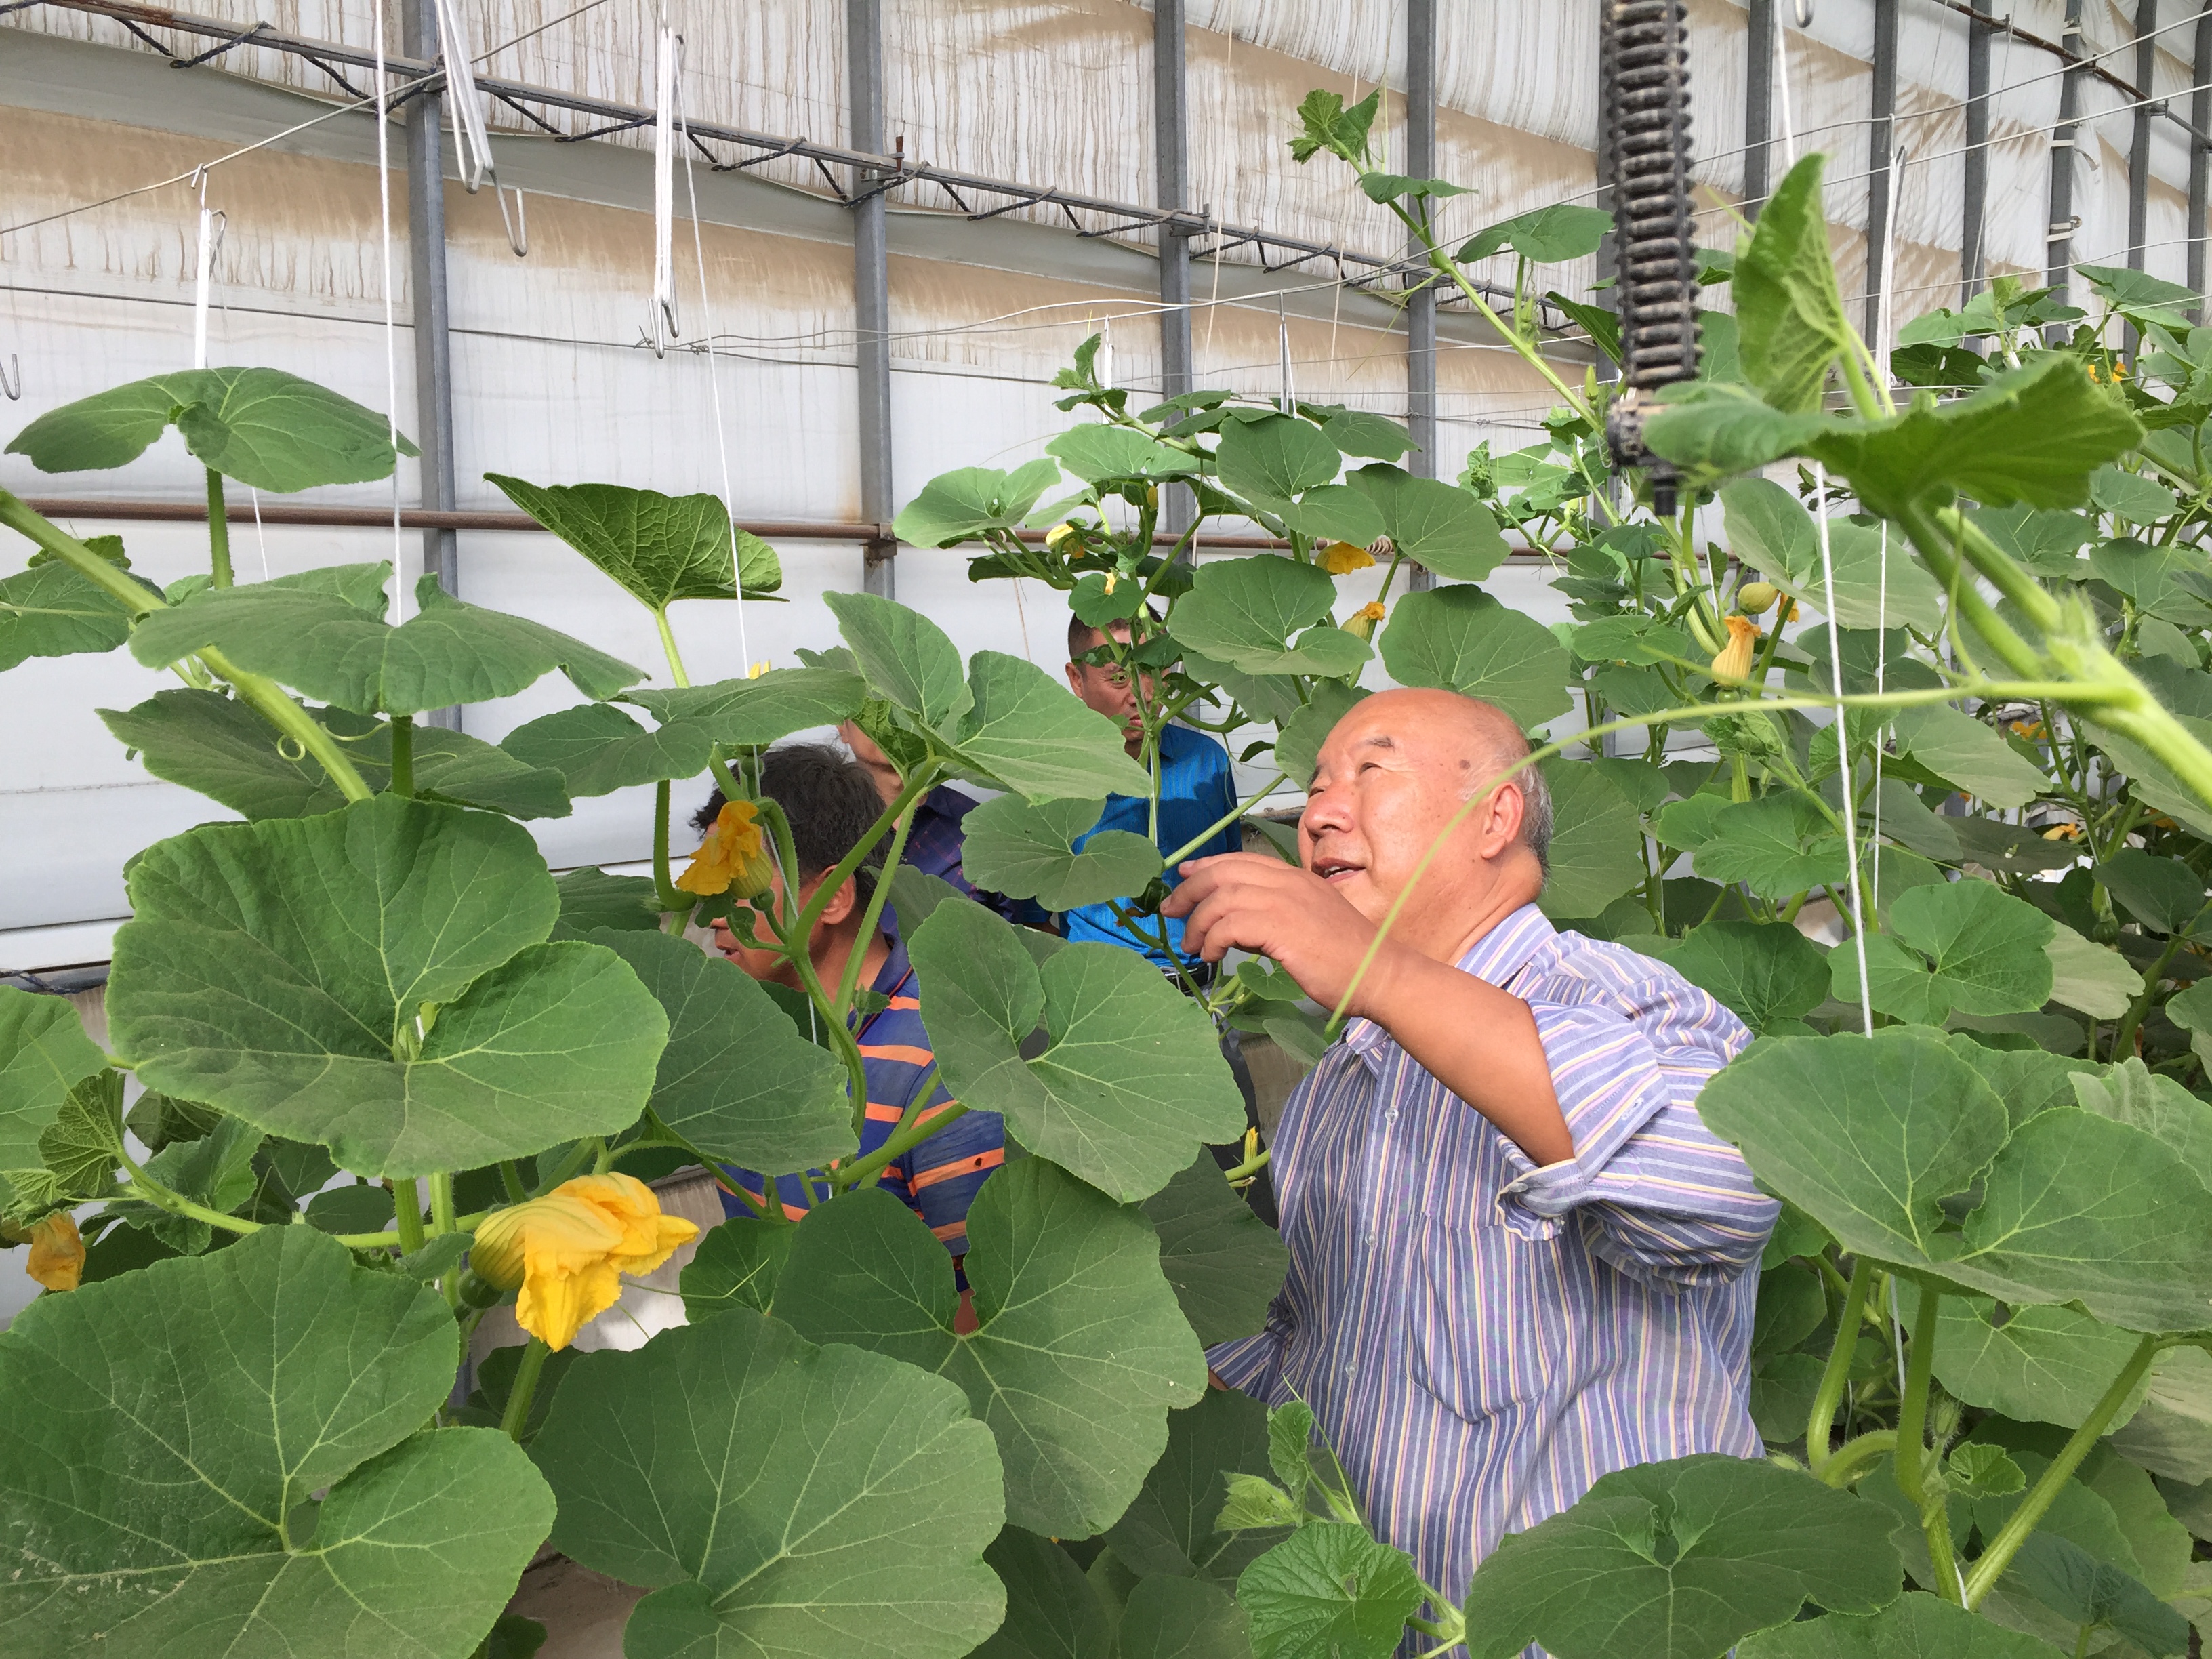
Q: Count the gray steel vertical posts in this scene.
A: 11